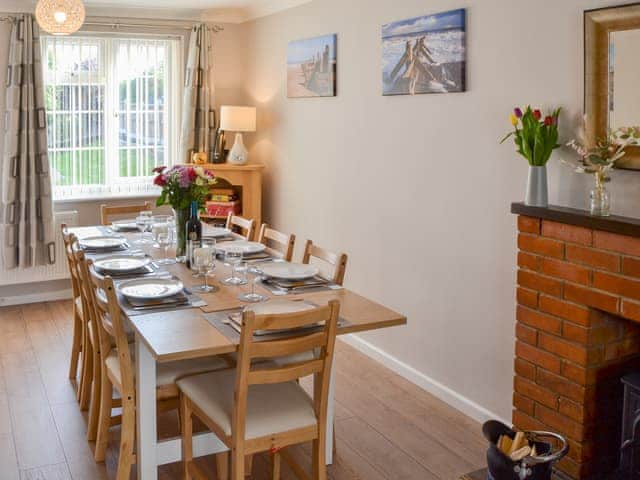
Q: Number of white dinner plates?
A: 8